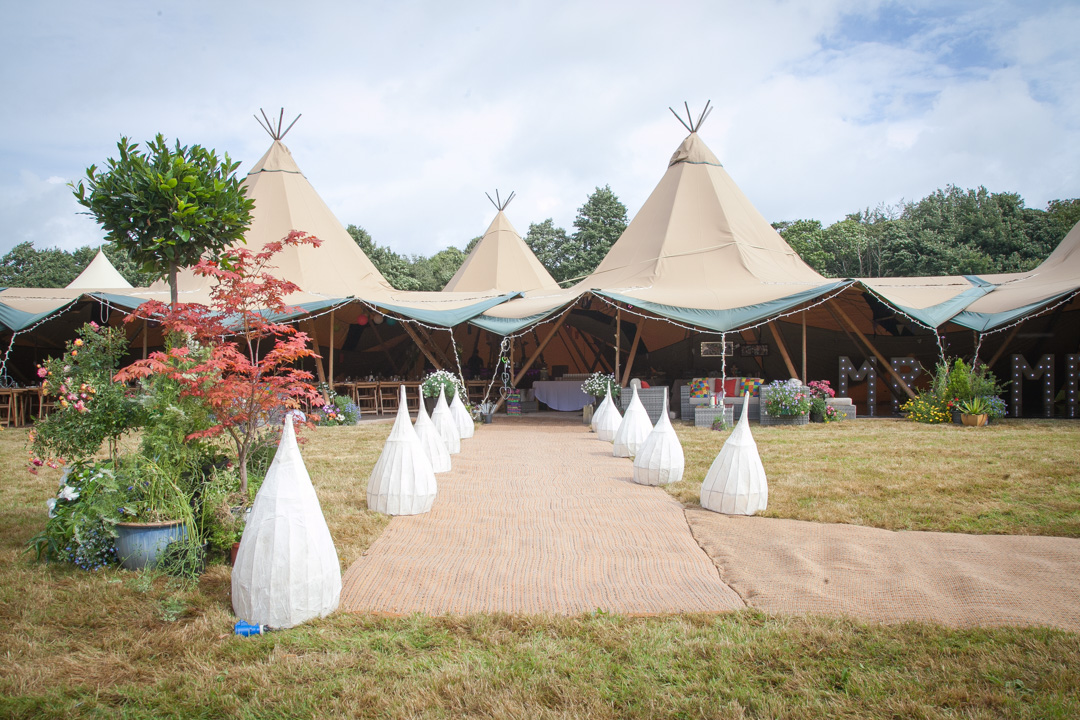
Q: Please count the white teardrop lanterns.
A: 10